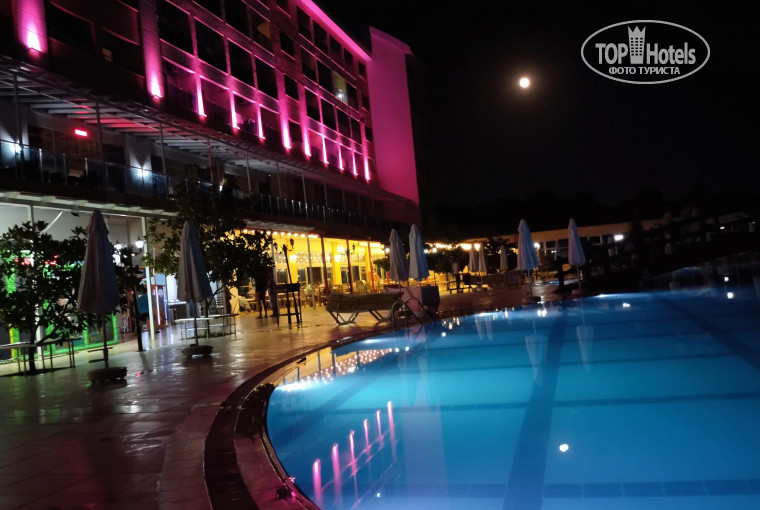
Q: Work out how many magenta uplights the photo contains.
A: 11